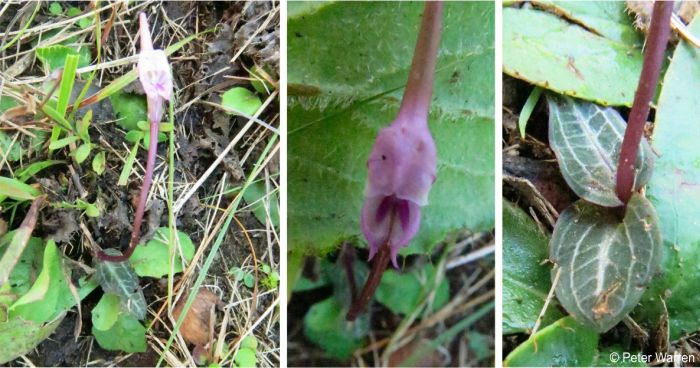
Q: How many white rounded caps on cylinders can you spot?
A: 0